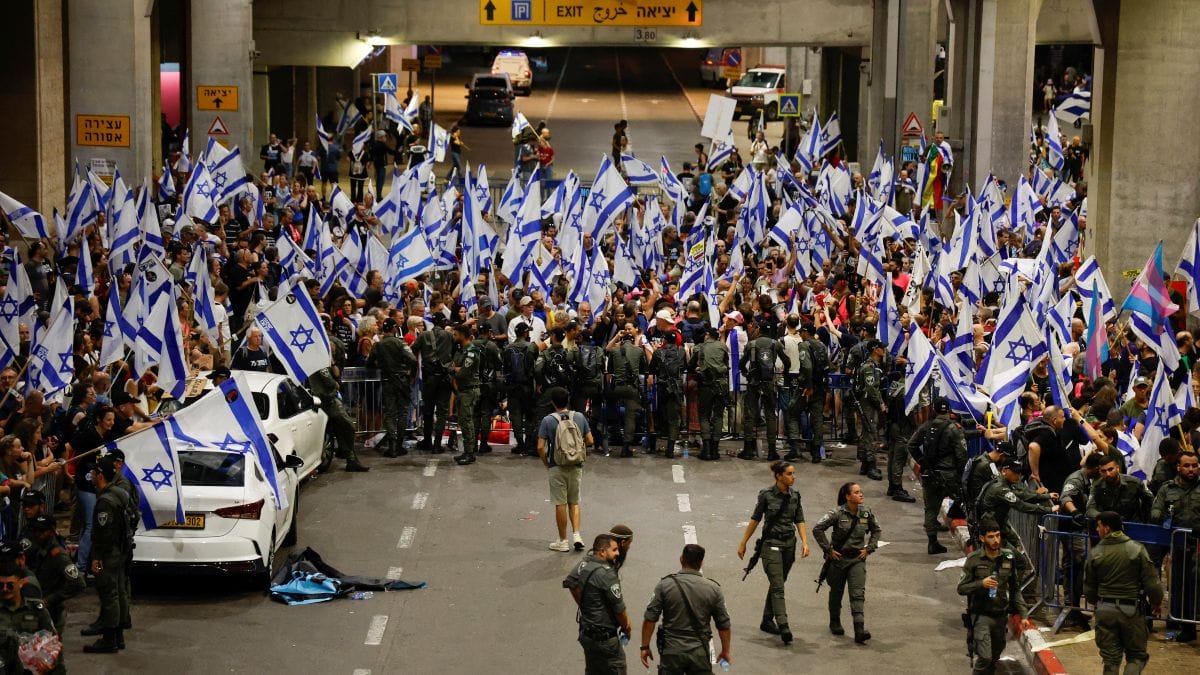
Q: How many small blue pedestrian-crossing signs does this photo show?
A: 2